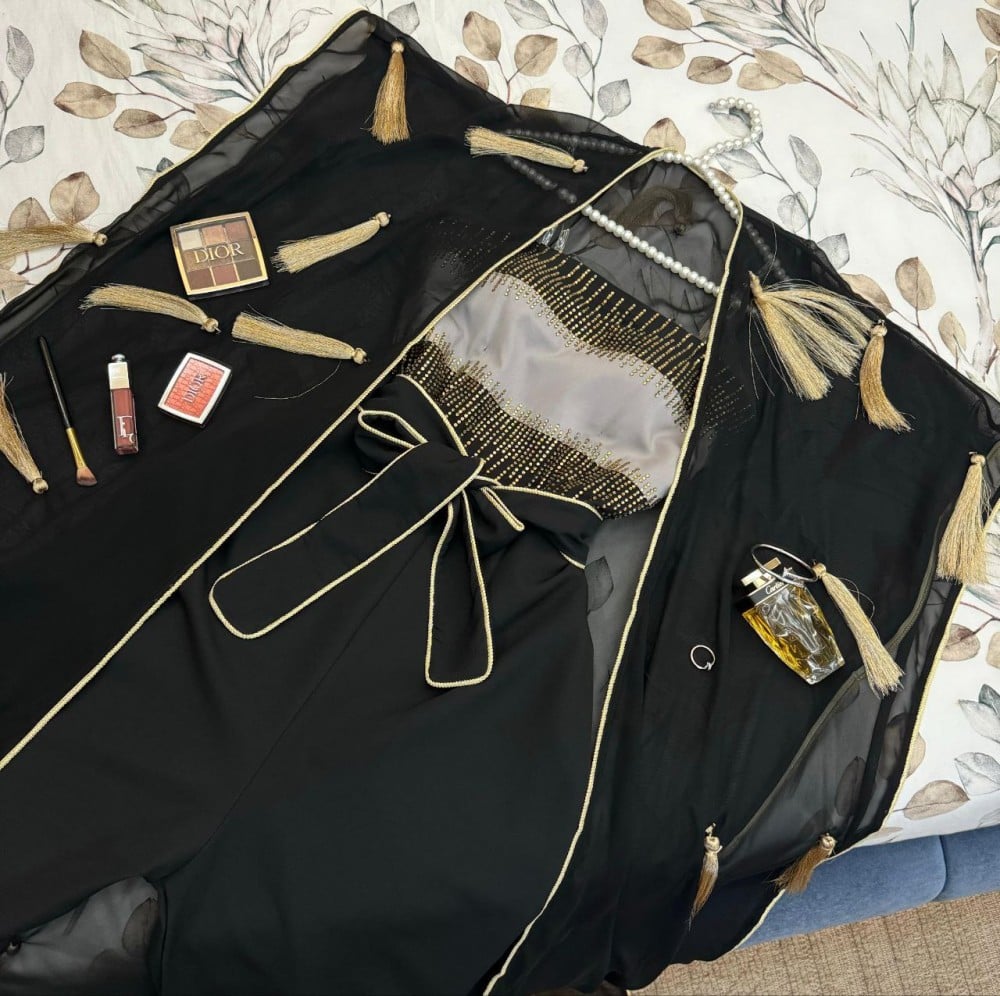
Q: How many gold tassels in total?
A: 13